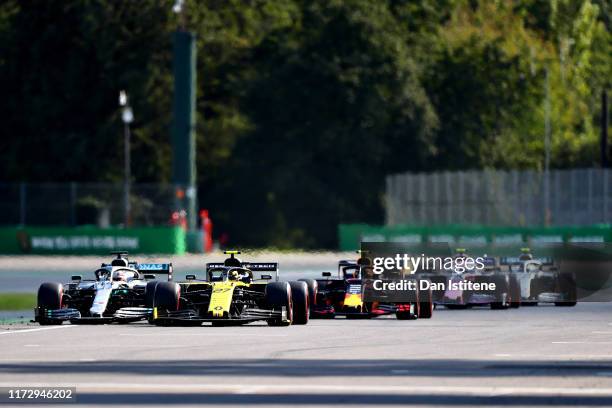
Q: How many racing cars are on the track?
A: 5